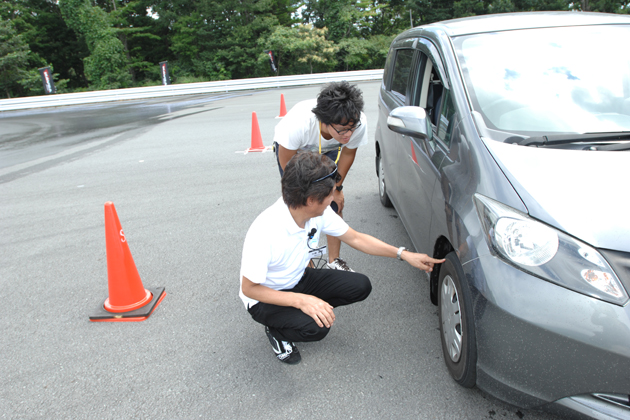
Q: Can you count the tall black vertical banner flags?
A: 3